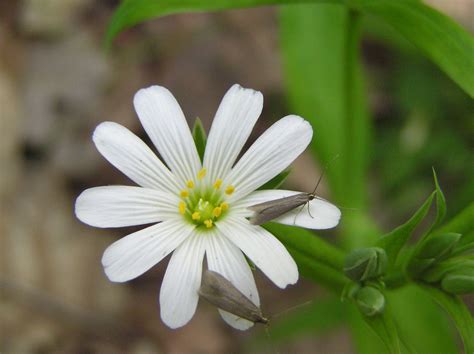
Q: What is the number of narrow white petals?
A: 10